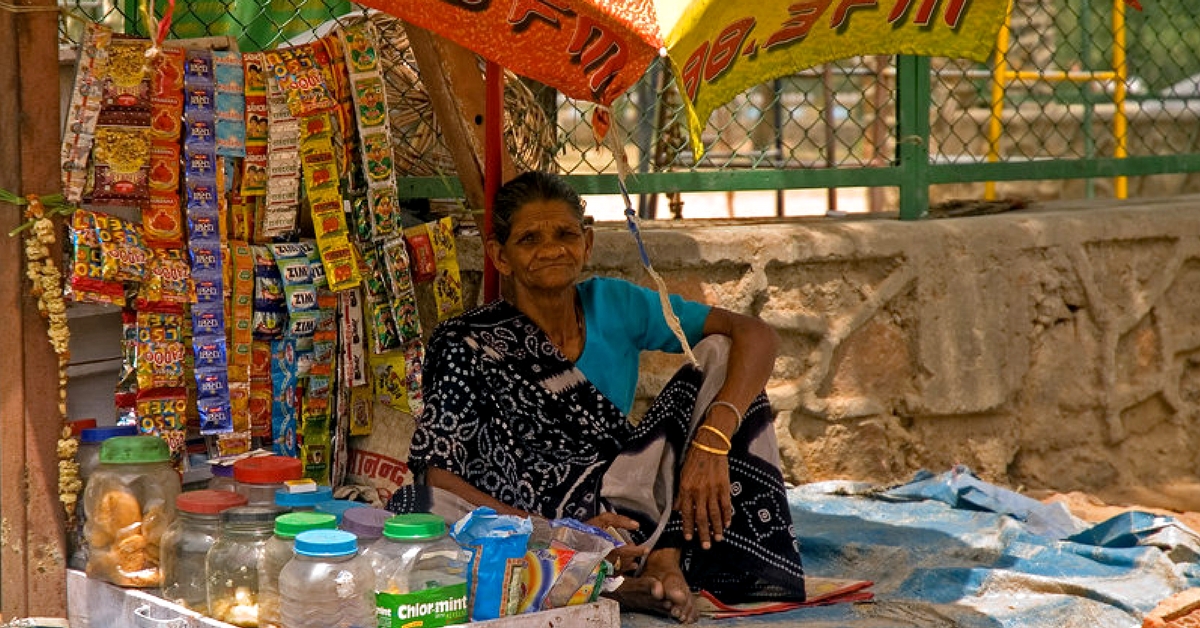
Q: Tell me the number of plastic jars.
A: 13